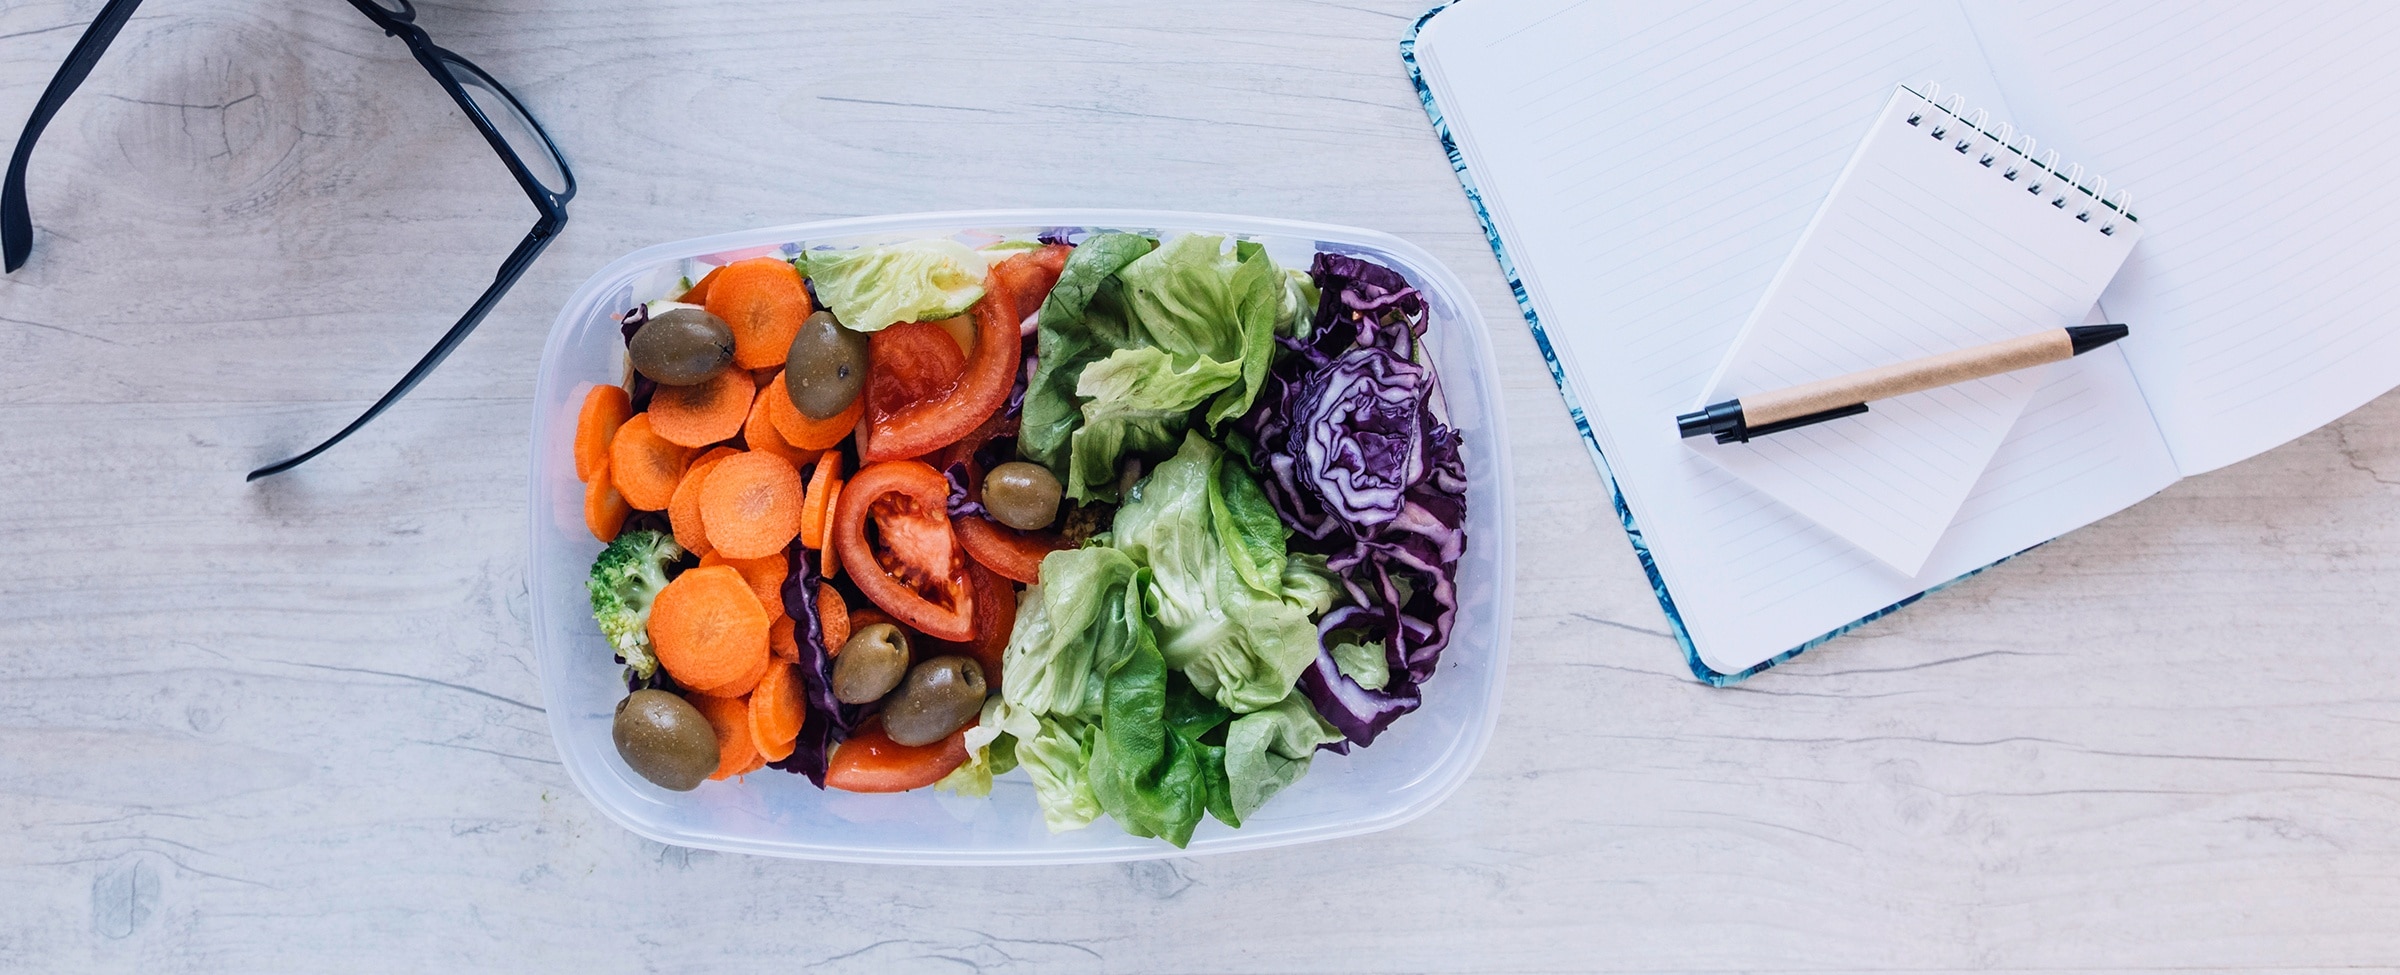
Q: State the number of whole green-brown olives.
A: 6